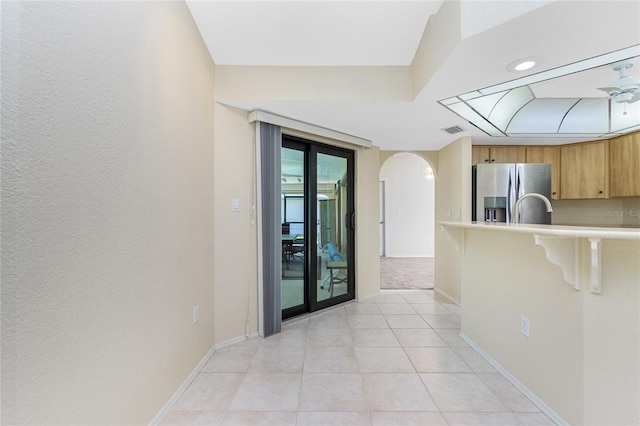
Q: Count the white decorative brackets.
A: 3